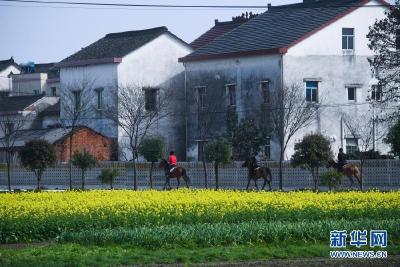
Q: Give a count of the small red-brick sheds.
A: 1